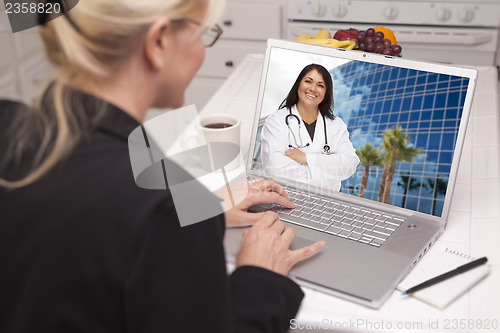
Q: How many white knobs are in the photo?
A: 5